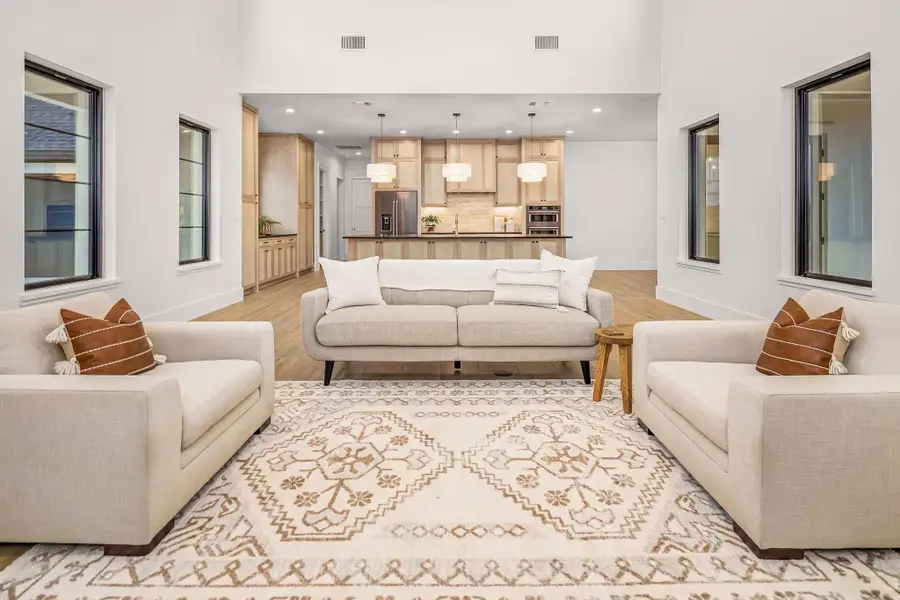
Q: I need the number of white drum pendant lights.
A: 3